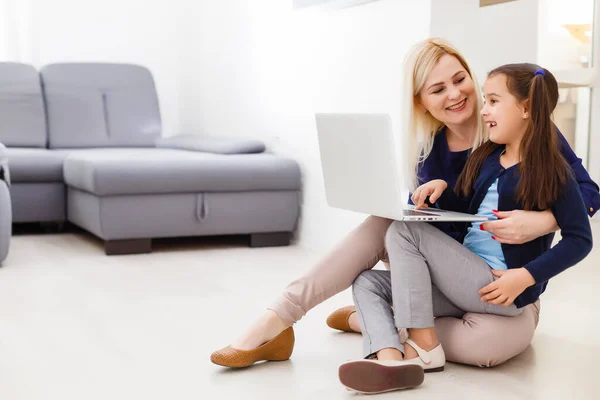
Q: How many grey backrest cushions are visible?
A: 2